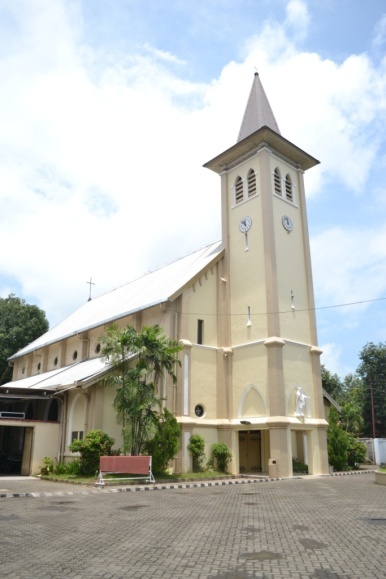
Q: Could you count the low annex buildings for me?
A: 1